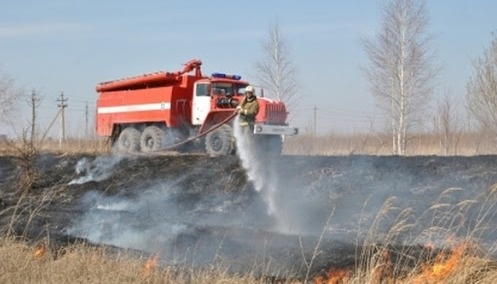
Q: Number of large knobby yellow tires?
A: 0